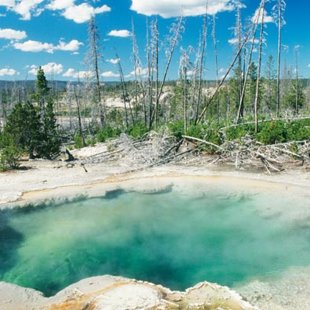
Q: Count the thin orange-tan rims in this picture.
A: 1